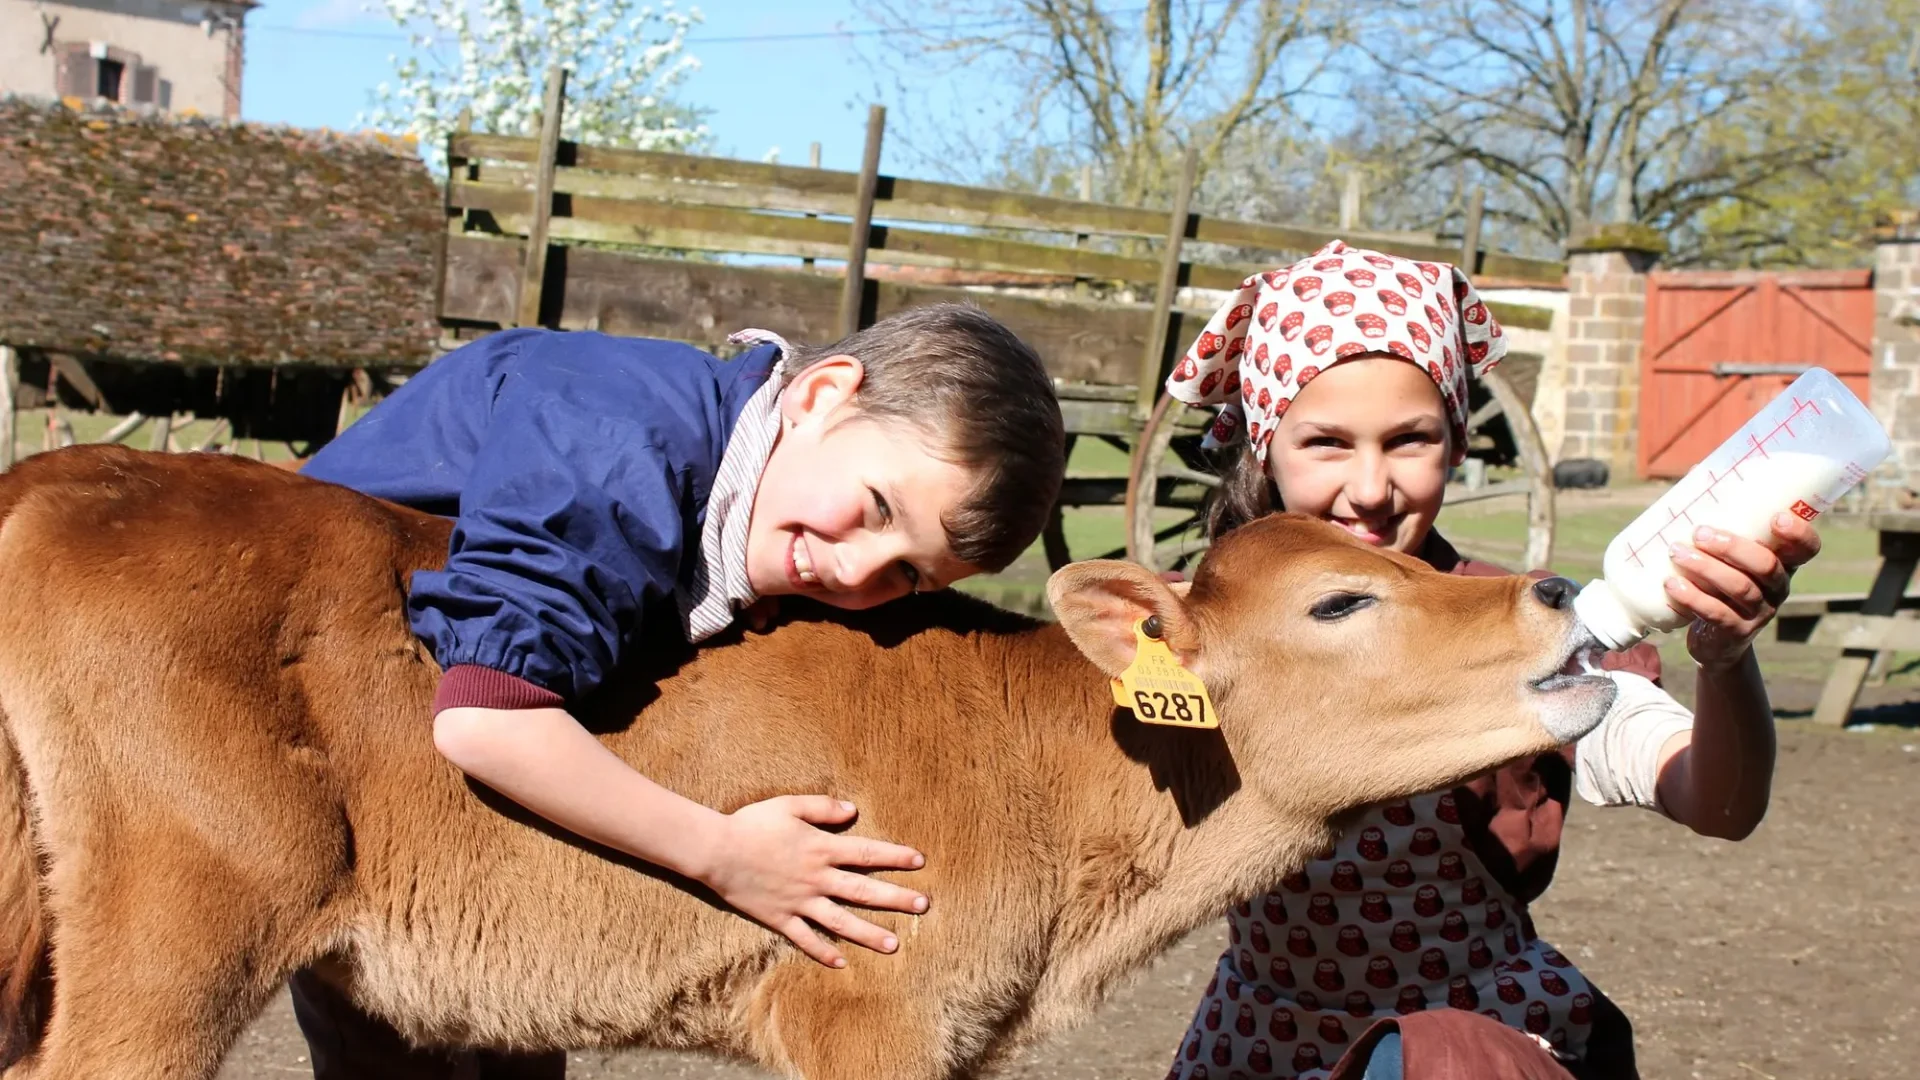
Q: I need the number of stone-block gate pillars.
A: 2